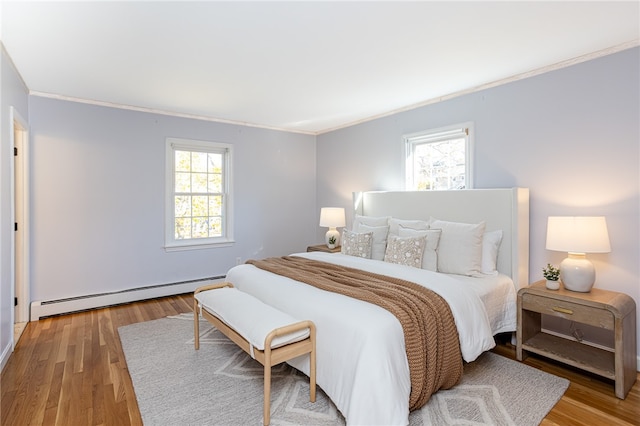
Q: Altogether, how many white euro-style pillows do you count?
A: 3